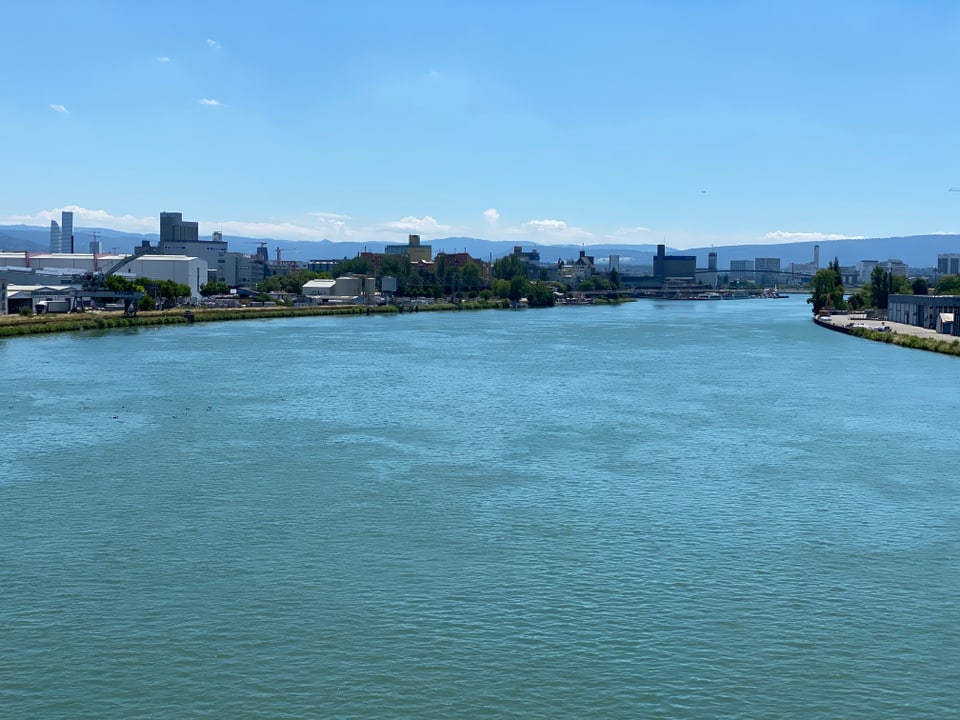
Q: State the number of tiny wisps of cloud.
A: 4